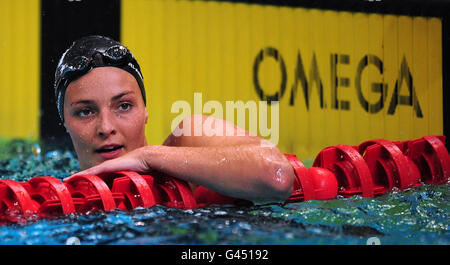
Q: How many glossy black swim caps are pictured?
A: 1